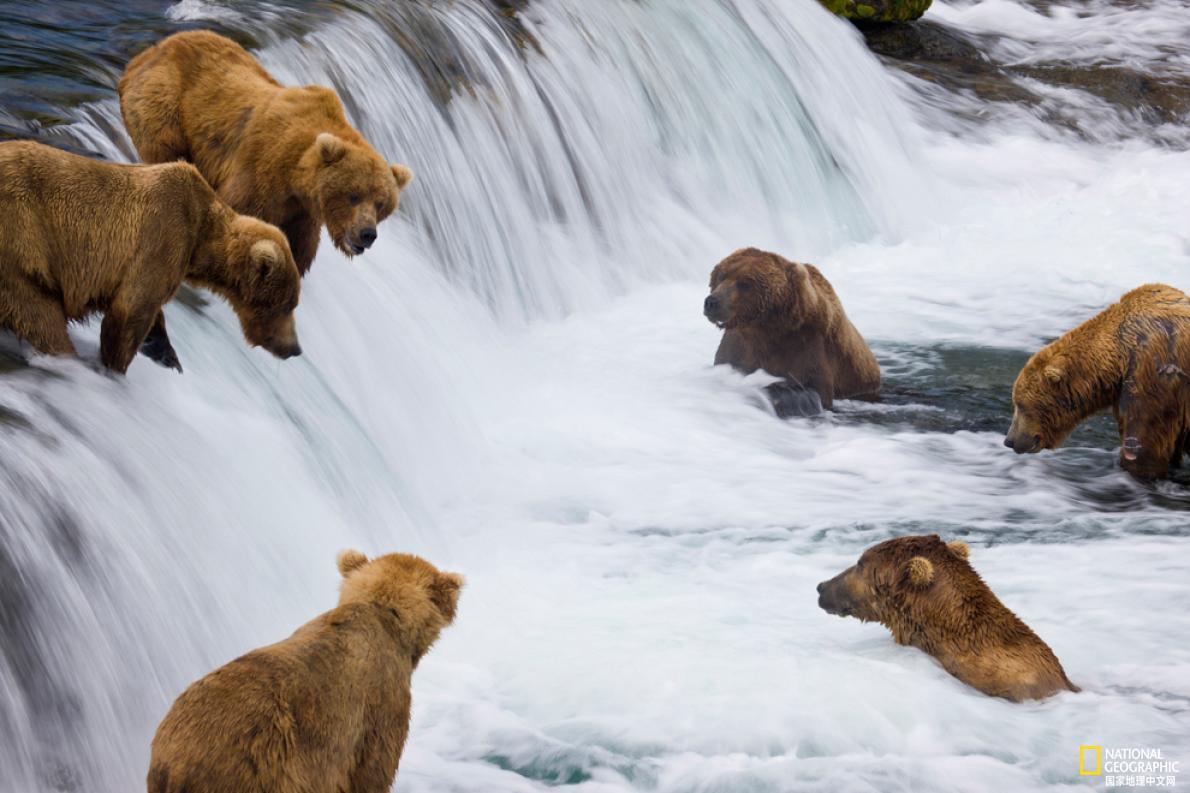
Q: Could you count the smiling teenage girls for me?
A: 0